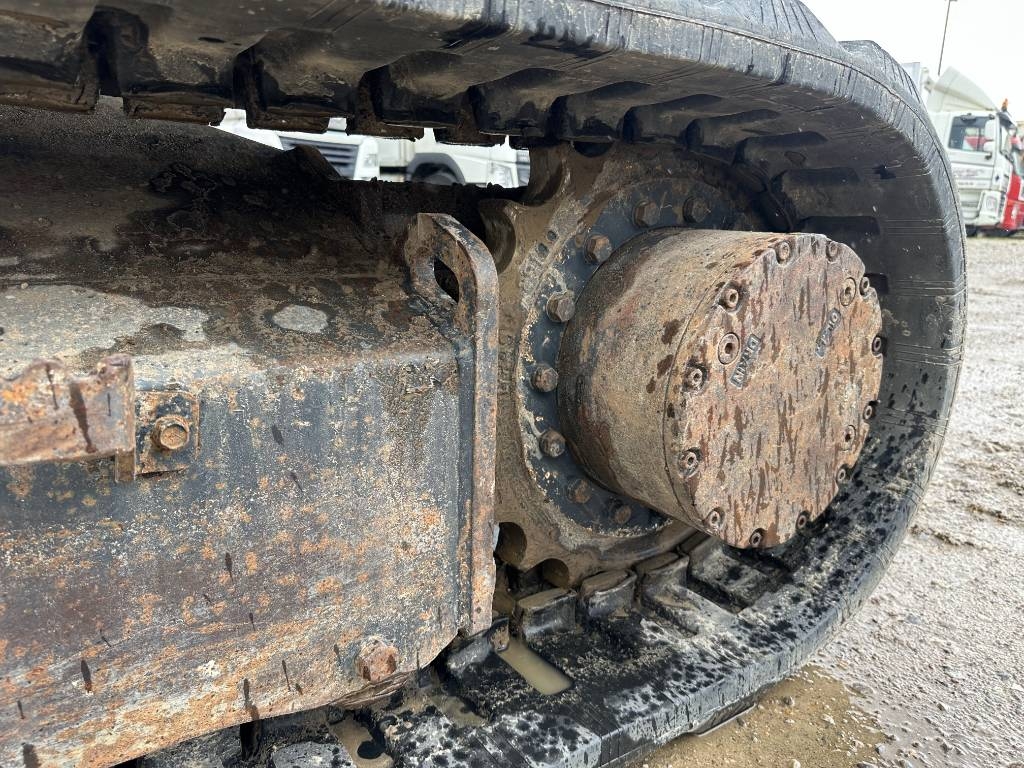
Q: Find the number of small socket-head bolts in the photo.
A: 12